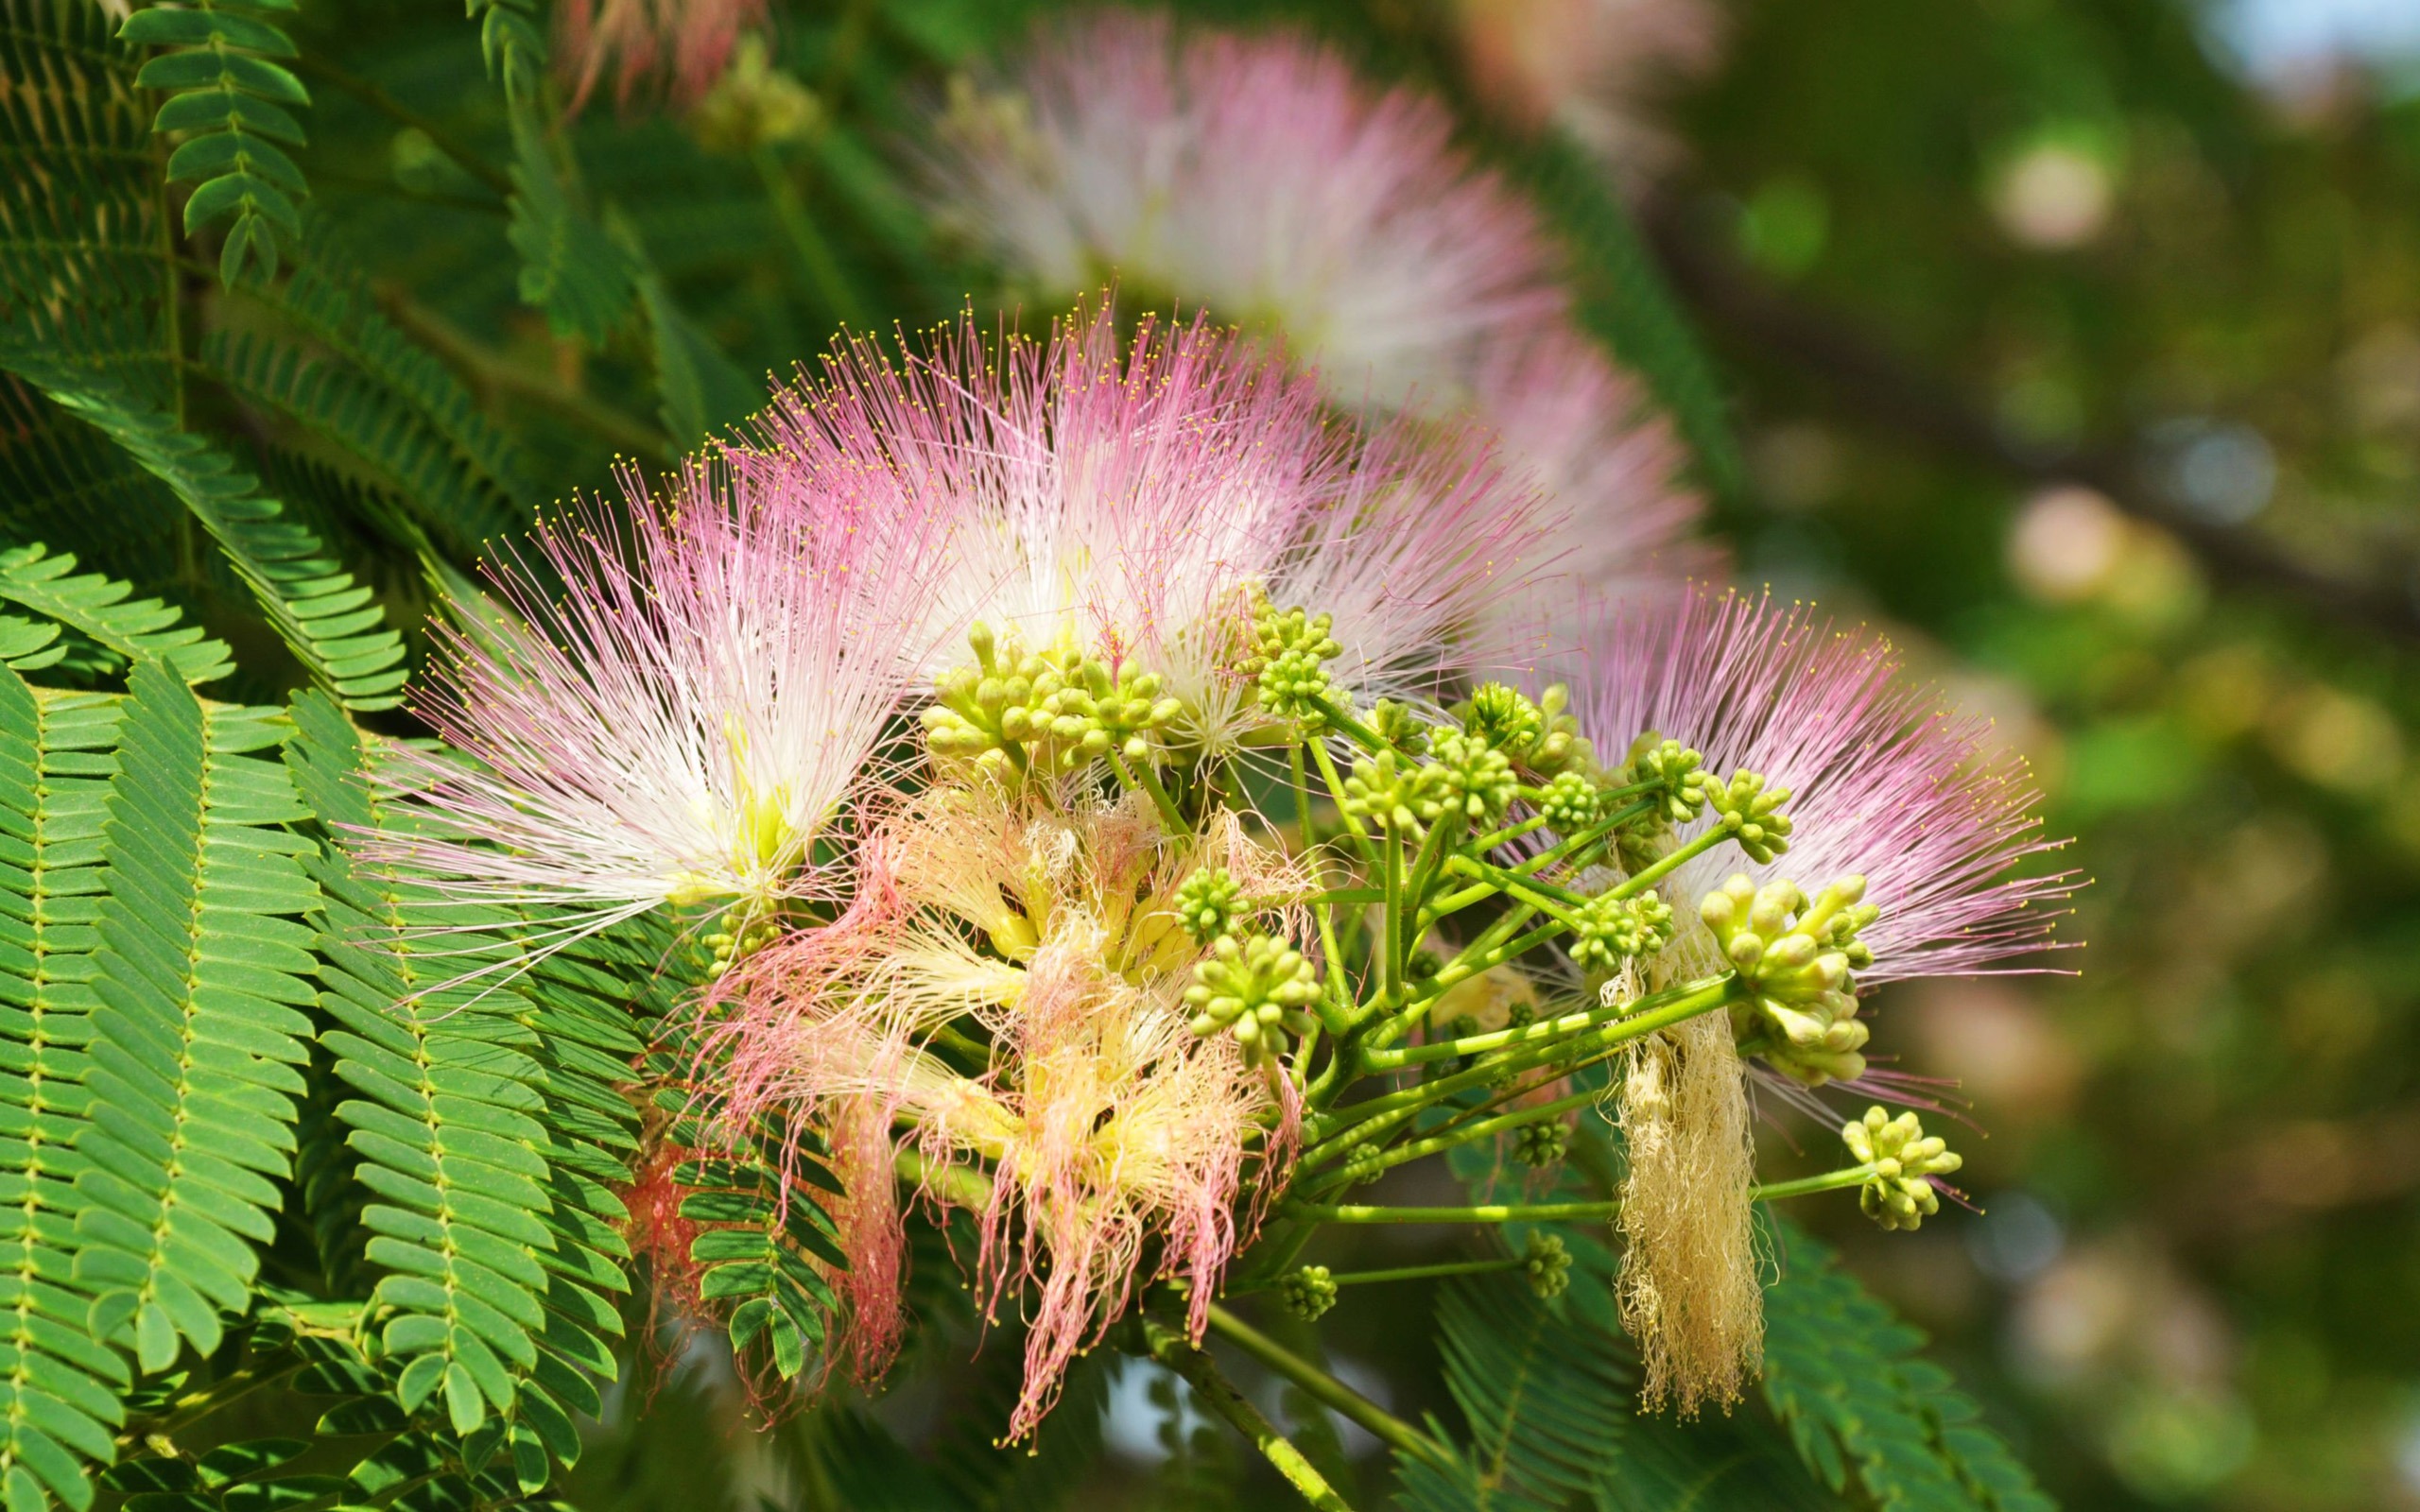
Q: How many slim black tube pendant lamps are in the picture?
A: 0